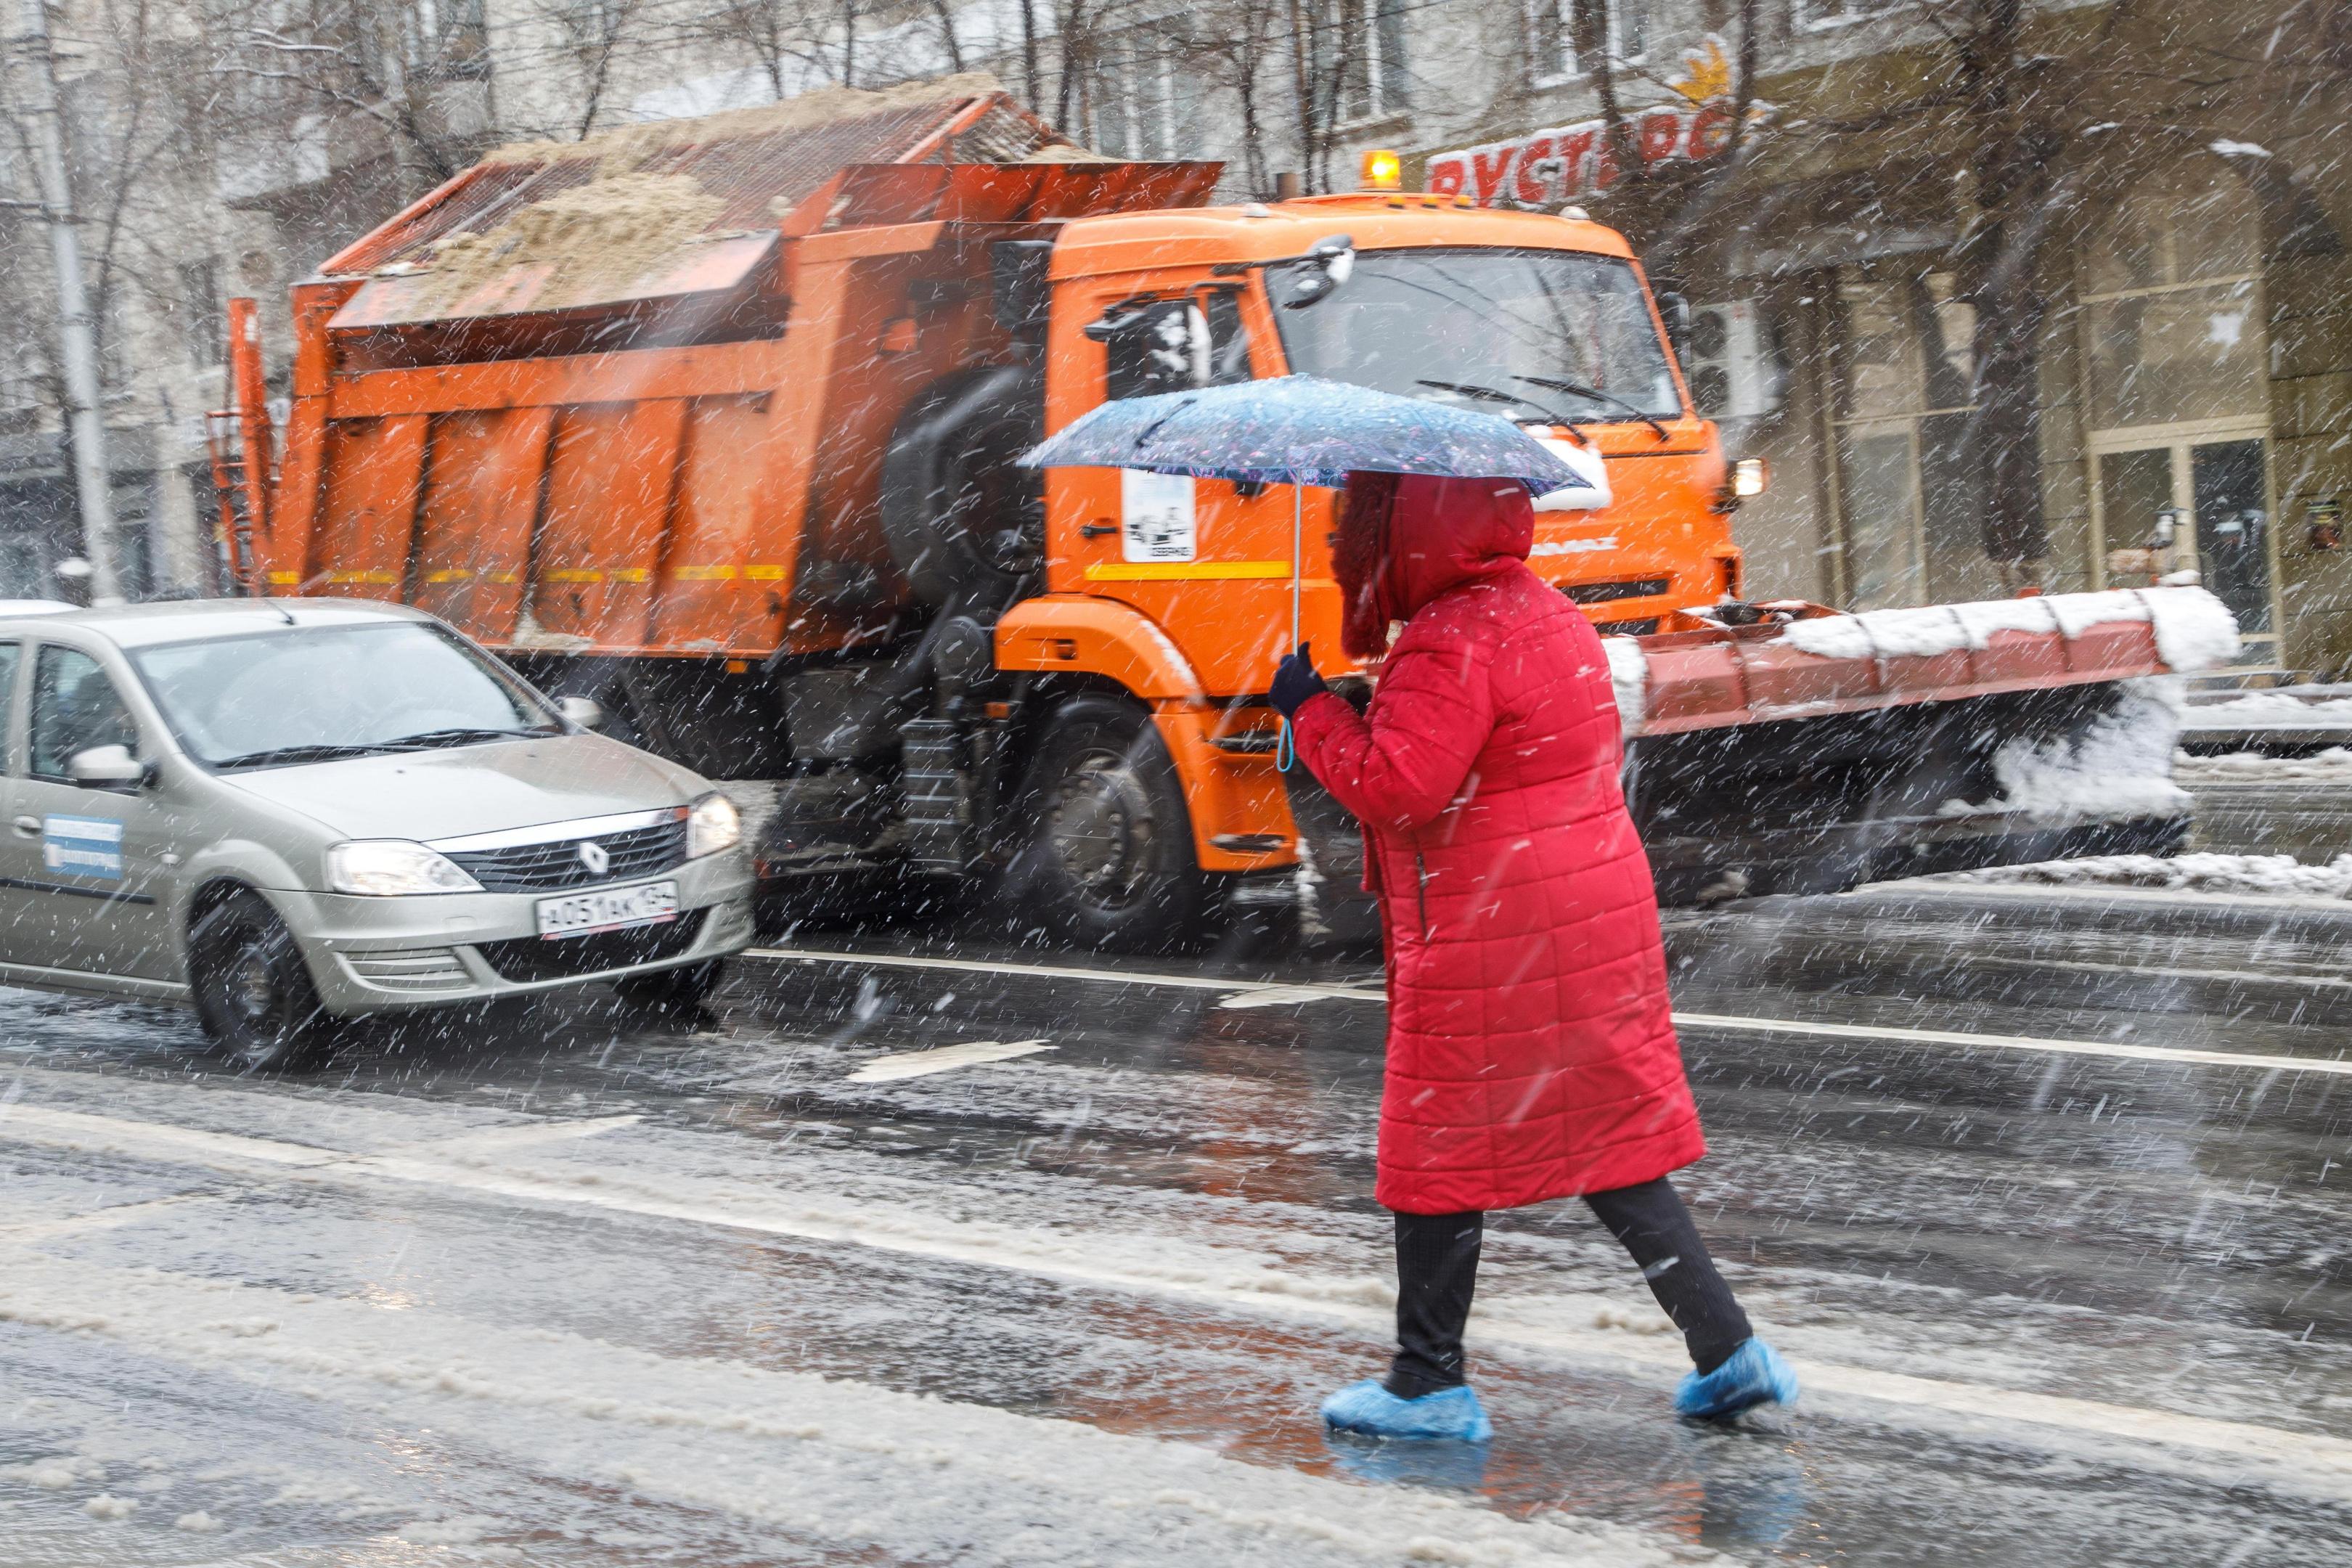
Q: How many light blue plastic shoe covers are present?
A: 2